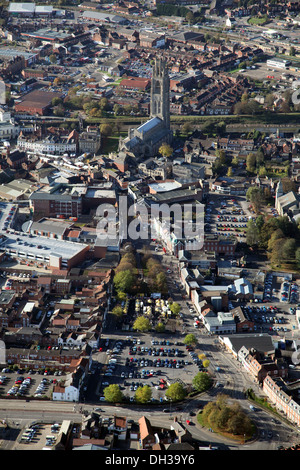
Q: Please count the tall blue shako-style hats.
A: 0